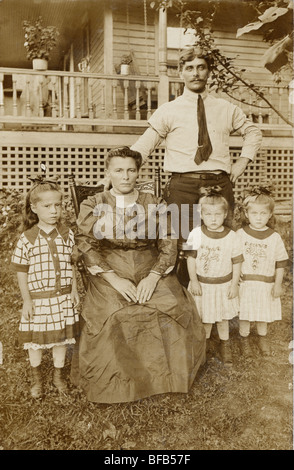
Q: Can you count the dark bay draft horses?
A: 0